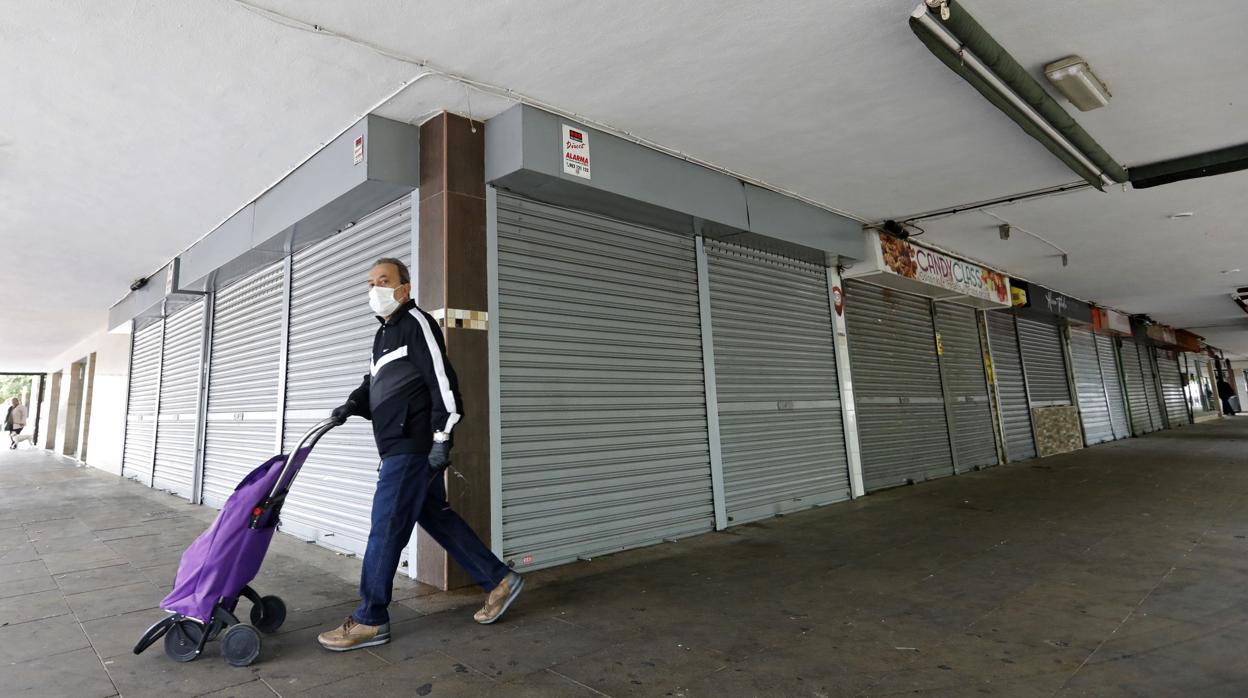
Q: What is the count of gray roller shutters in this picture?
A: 15